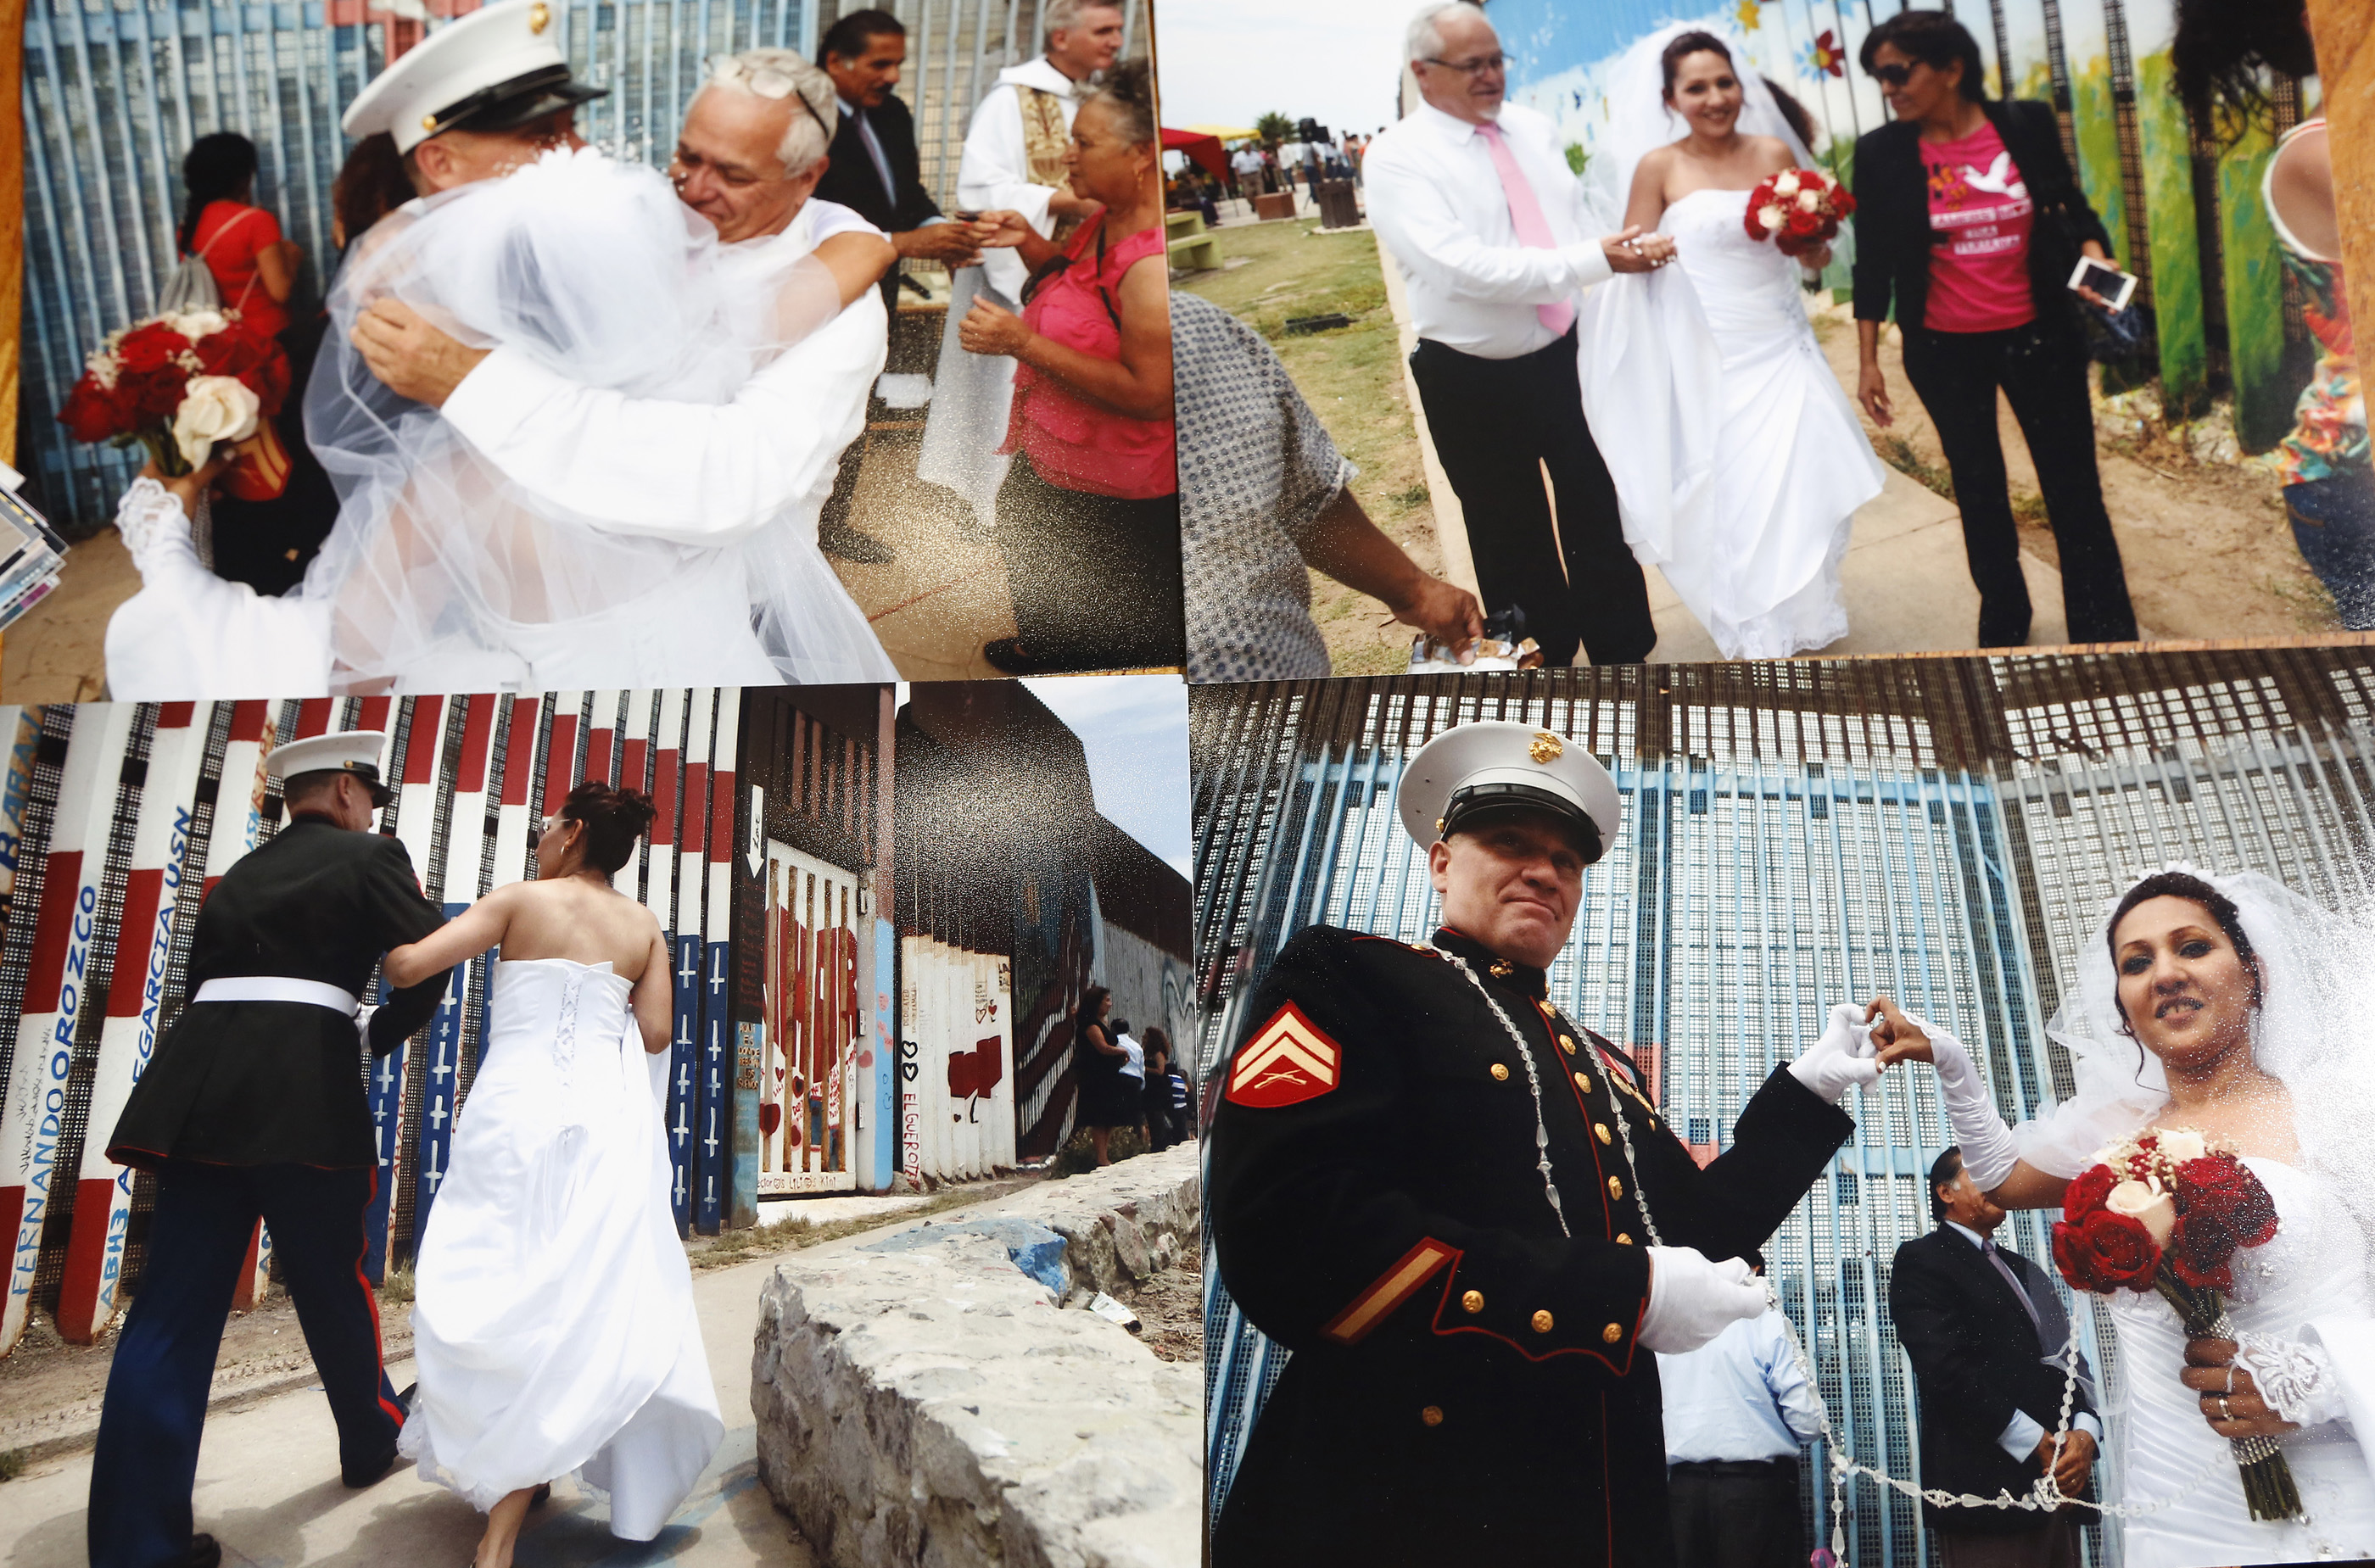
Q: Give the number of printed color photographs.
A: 4